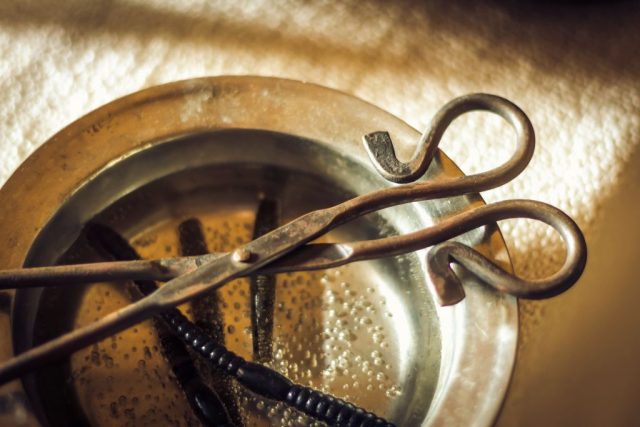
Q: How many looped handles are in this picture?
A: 2